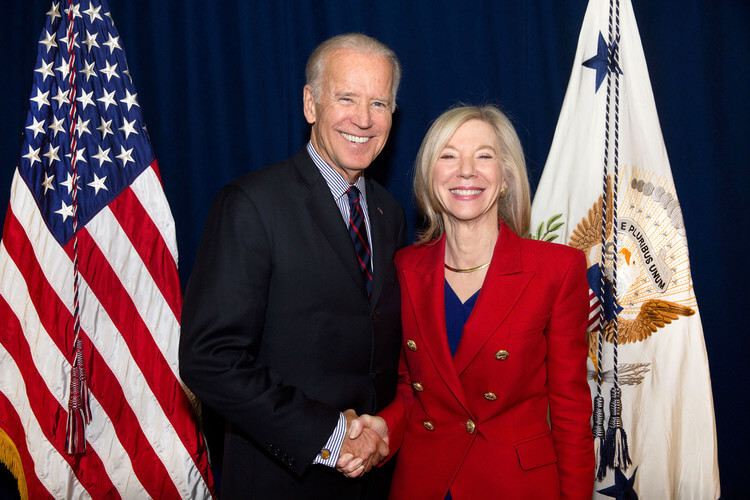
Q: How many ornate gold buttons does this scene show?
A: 6